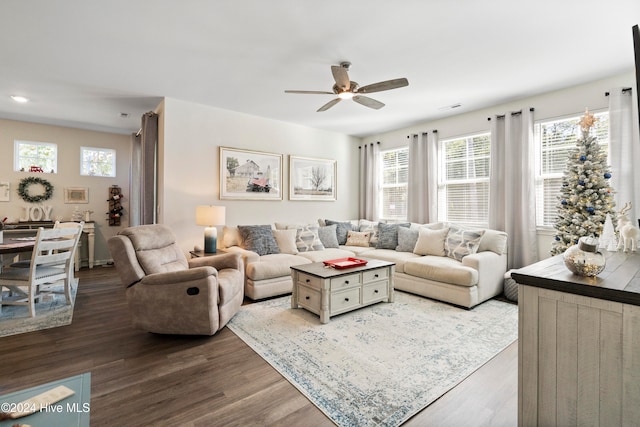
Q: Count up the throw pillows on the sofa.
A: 11